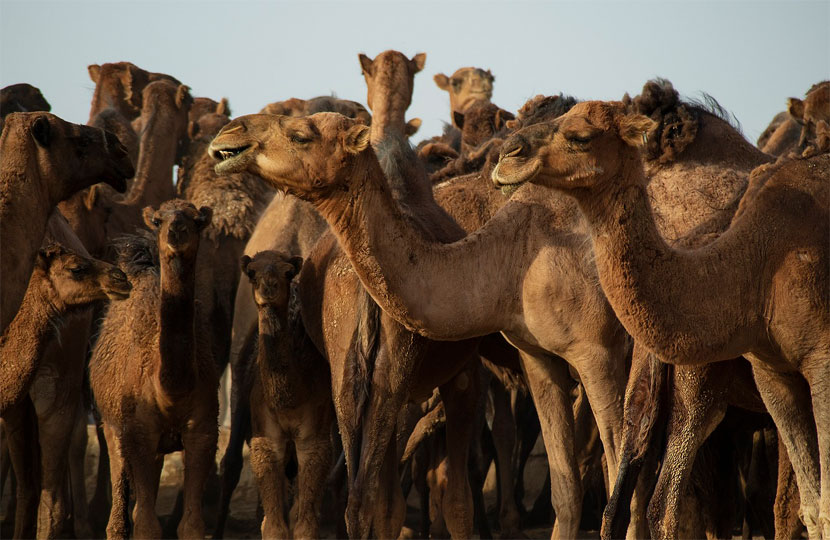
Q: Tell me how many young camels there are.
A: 3